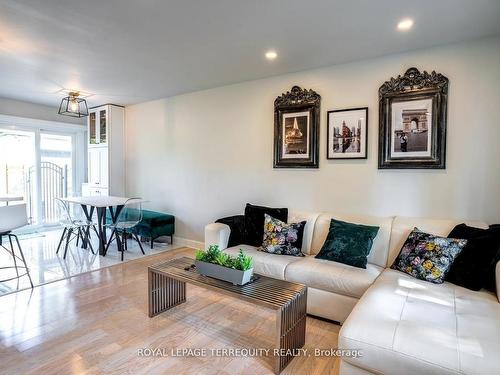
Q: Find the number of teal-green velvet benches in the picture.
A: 1